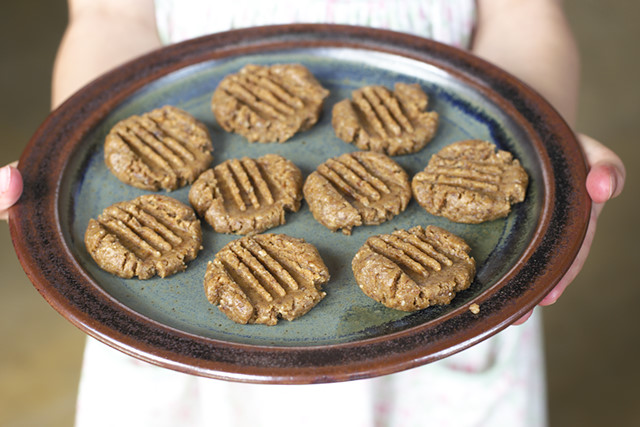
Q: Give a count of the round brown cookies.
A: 9